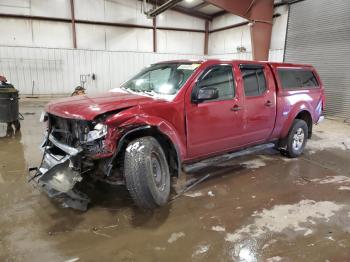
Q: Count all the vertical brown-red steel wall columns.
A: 4